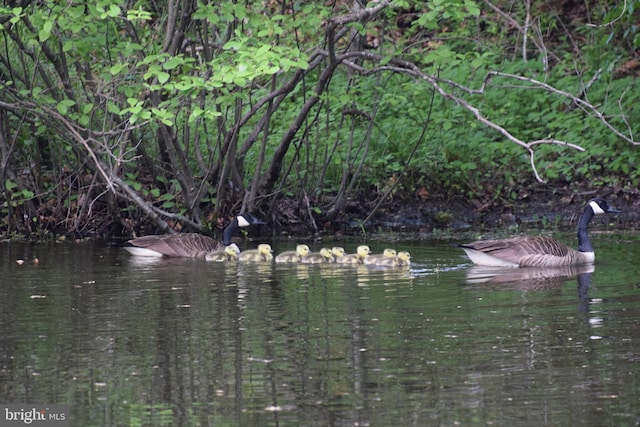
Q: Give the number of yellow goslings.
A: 8